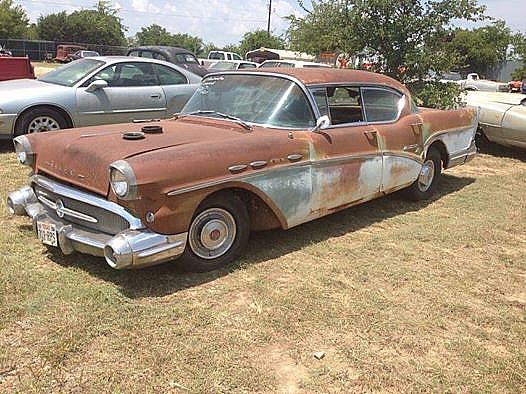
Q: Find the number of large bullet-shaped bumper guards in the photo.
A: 2